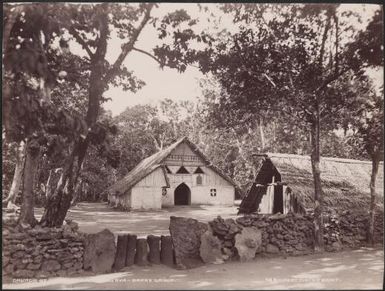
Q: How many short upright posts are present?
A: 5